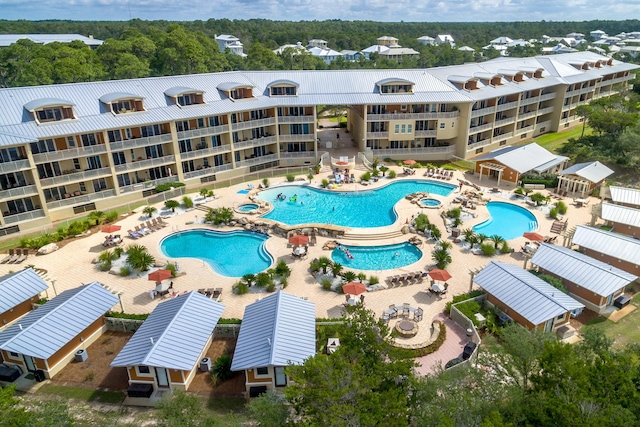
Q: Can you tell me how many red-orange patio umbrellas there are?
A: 8